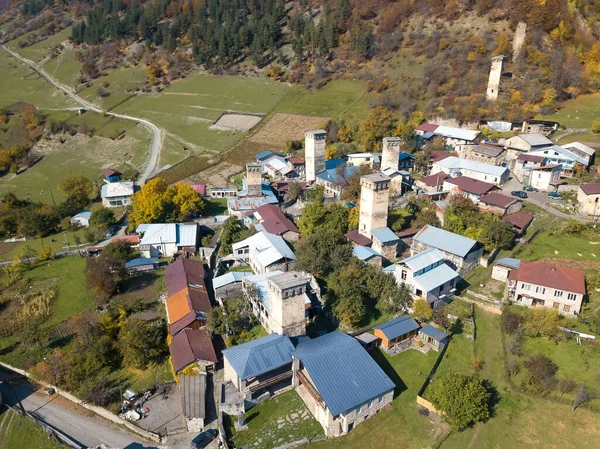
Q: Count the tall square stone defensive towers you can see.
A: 7